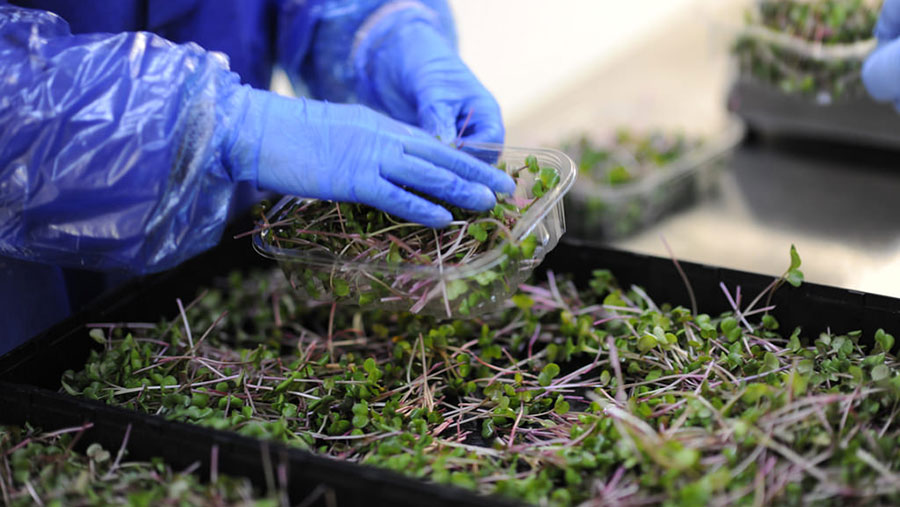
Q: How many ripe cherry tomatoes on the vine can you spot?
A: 0